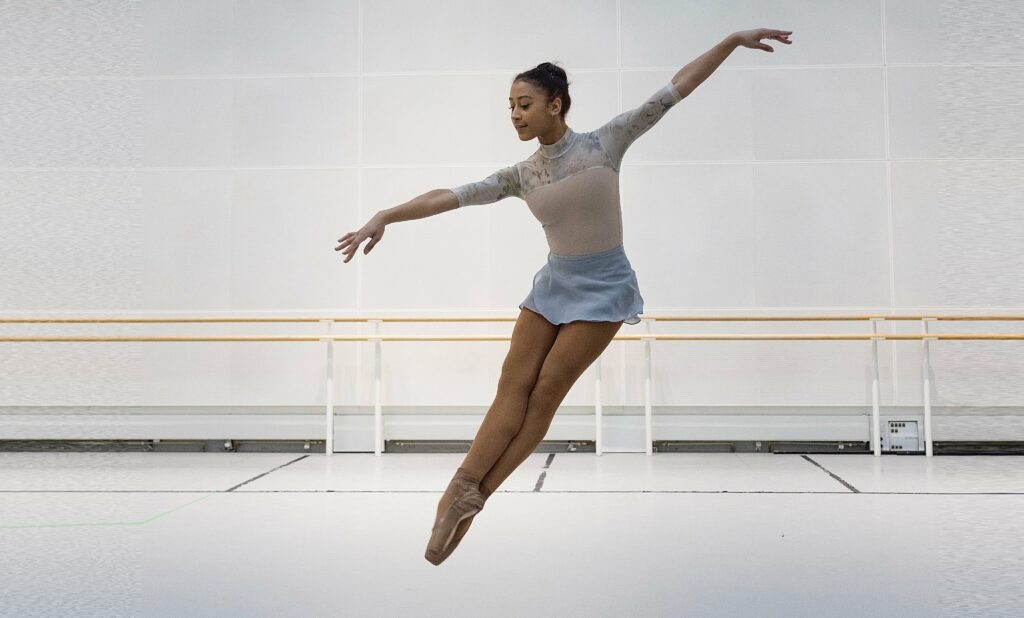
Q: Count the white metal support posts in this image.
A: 6